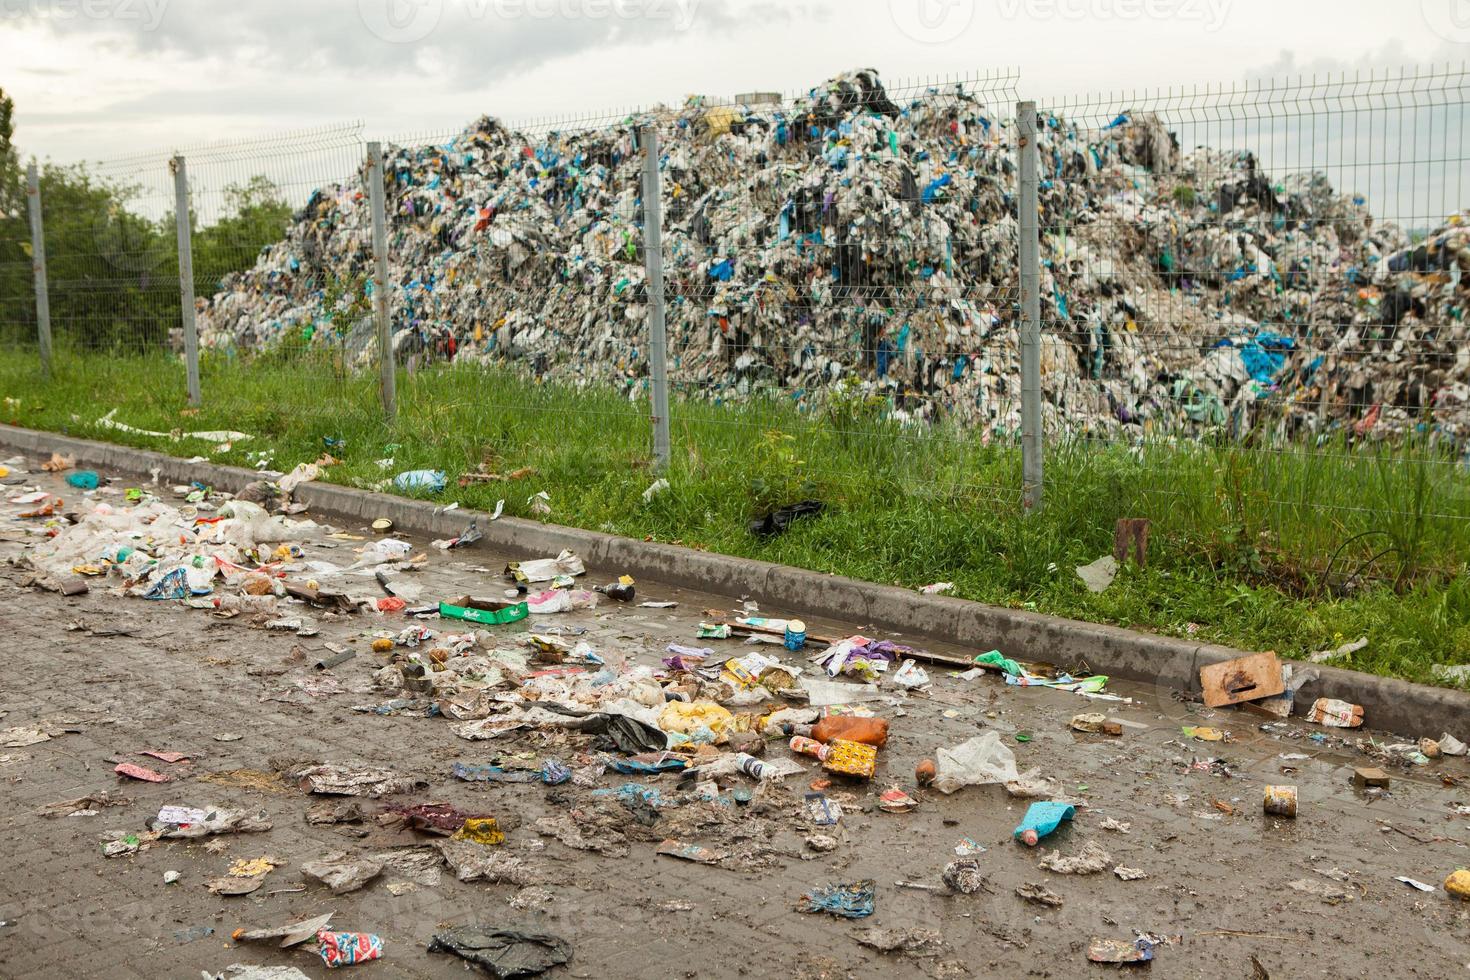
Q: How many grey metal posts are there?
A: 5